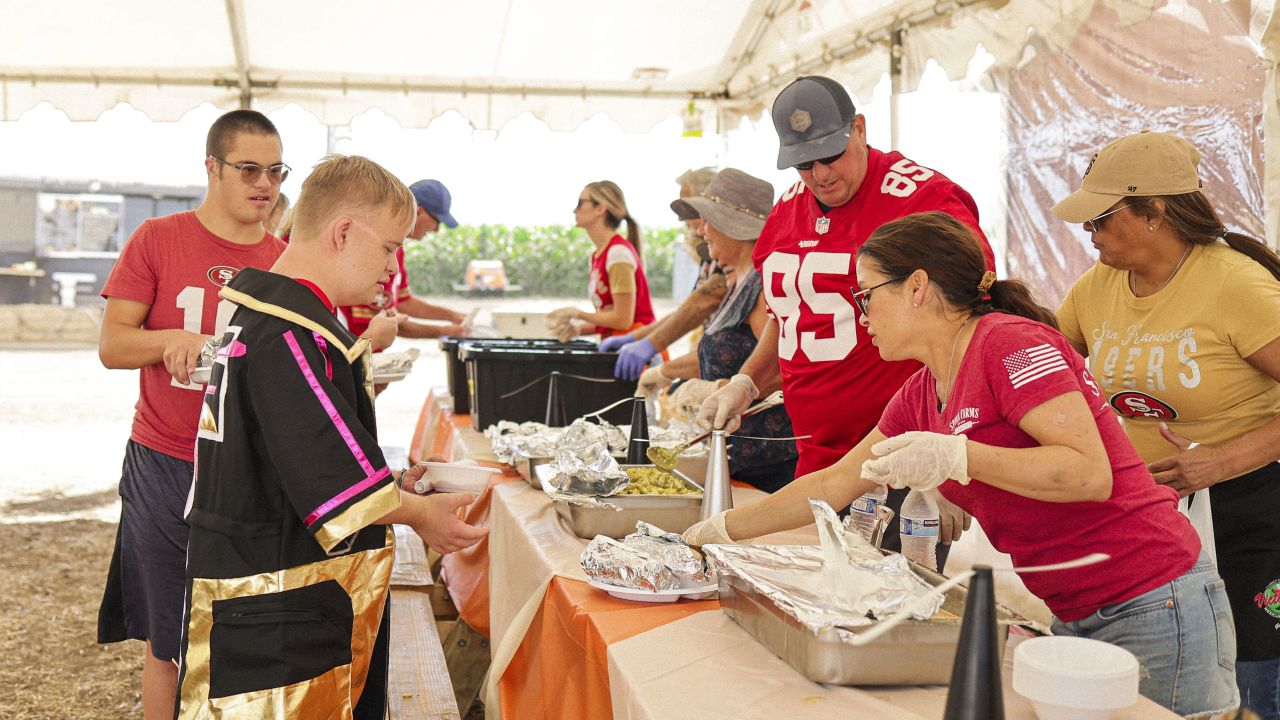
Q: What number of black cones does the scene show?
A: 3